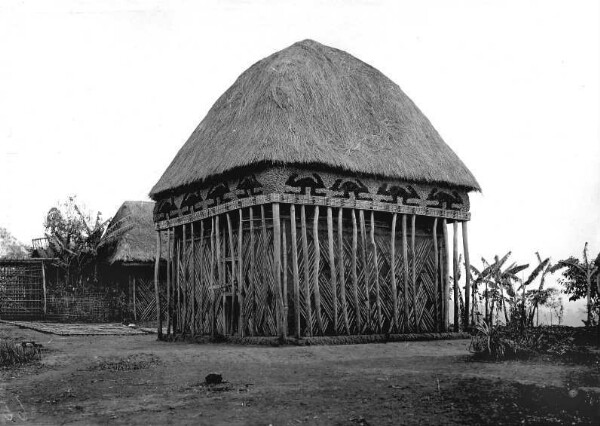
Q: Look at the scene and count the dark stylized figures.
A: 8